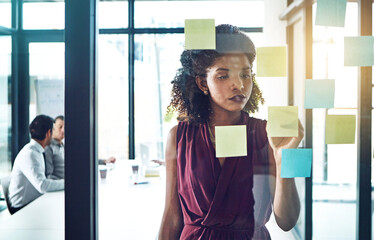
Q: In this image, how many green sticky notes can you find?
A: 5